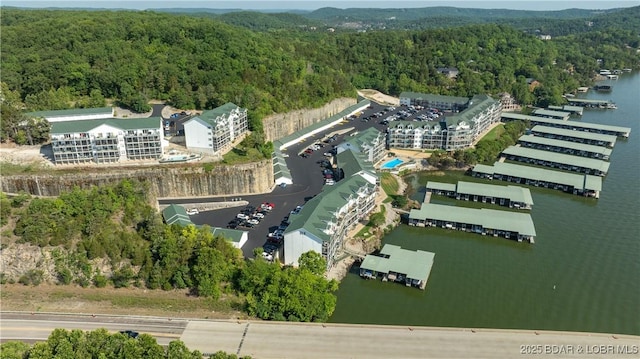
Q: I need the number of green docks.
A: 11